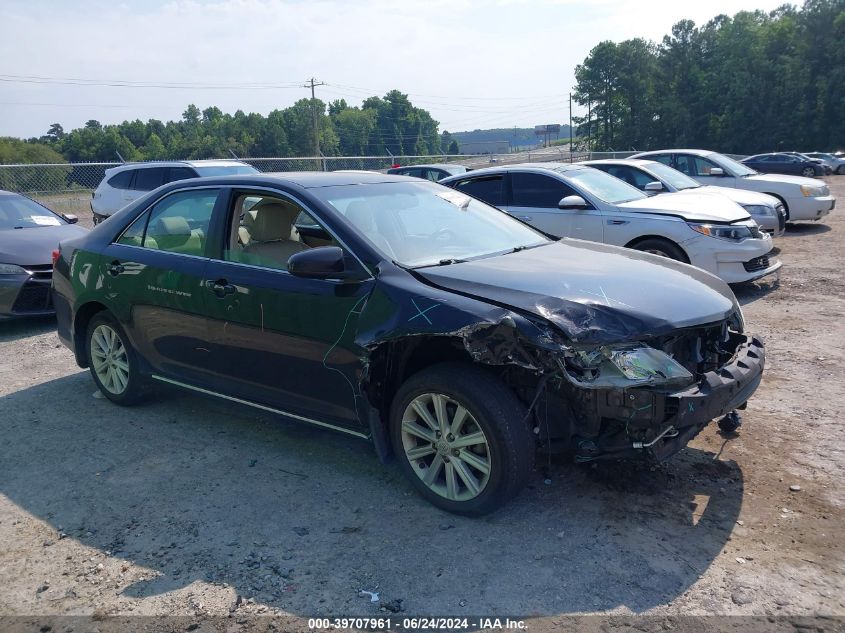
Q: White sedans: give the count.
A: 3